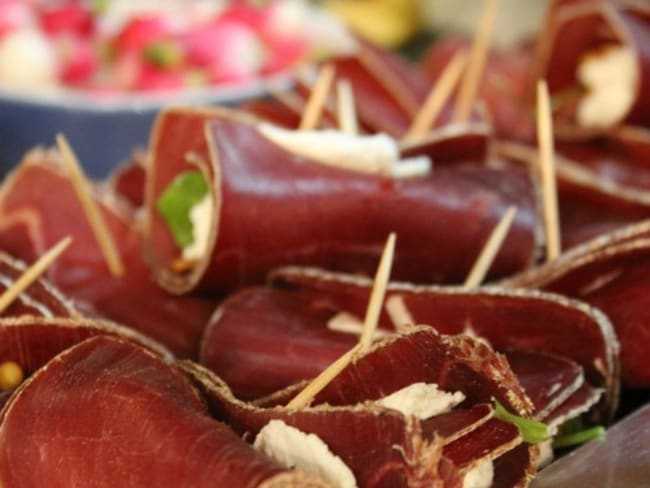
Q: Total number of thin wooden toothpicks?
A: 10